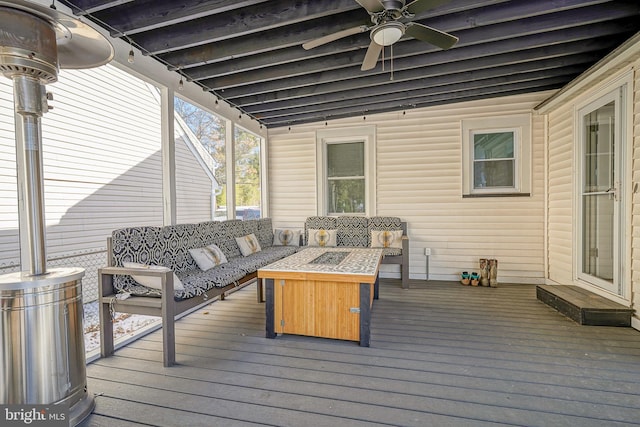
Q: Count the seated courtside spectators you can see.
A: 0